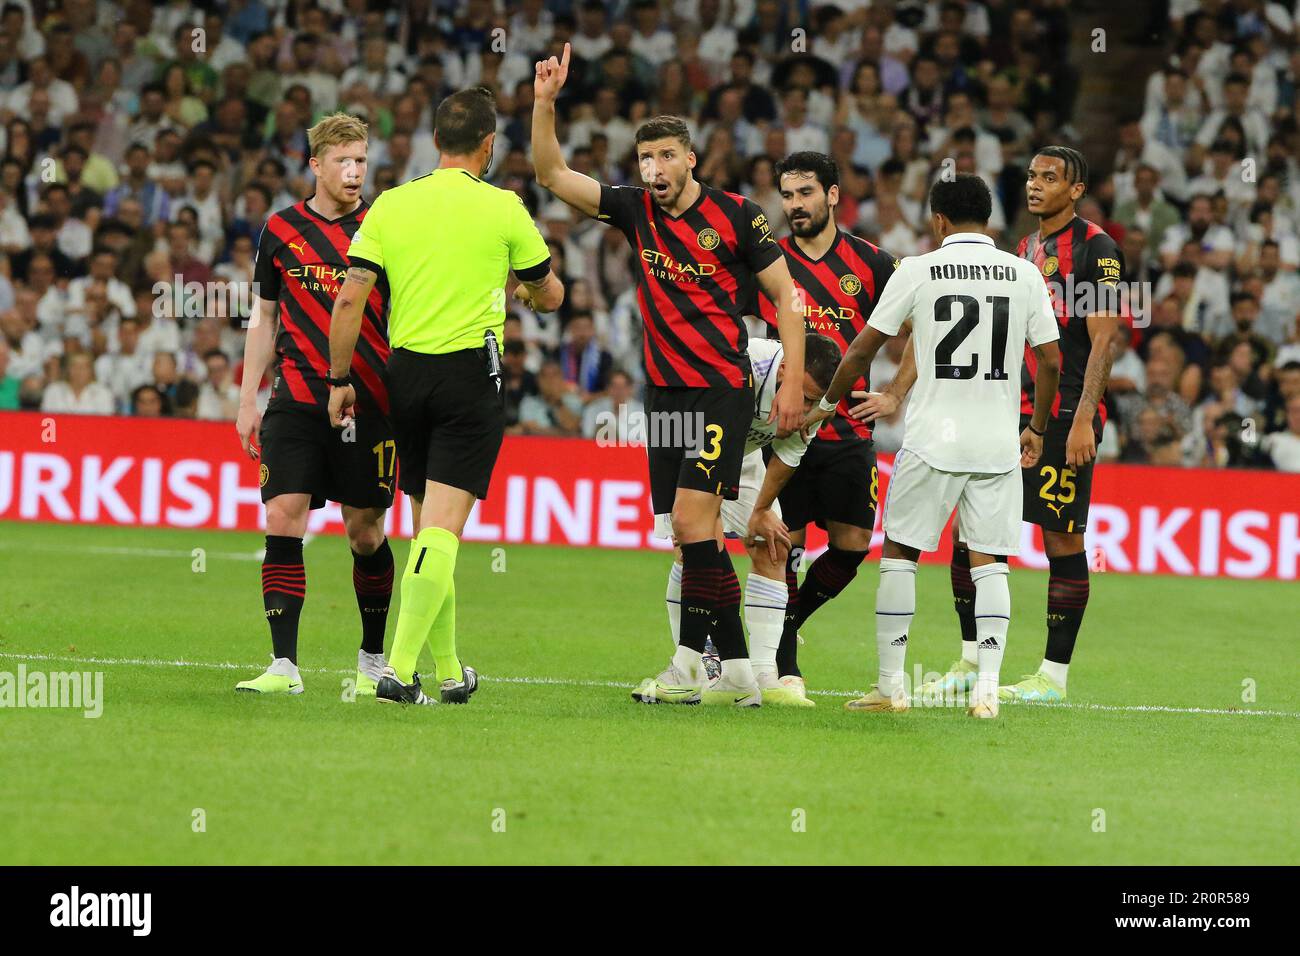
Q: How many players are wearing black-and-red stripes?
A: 4